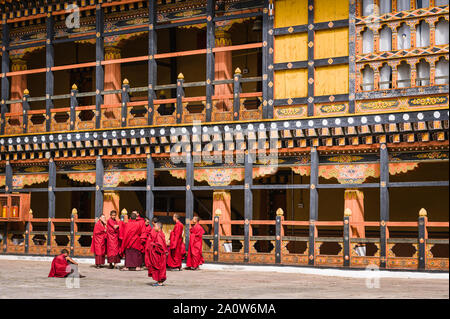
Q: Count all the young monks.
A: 10